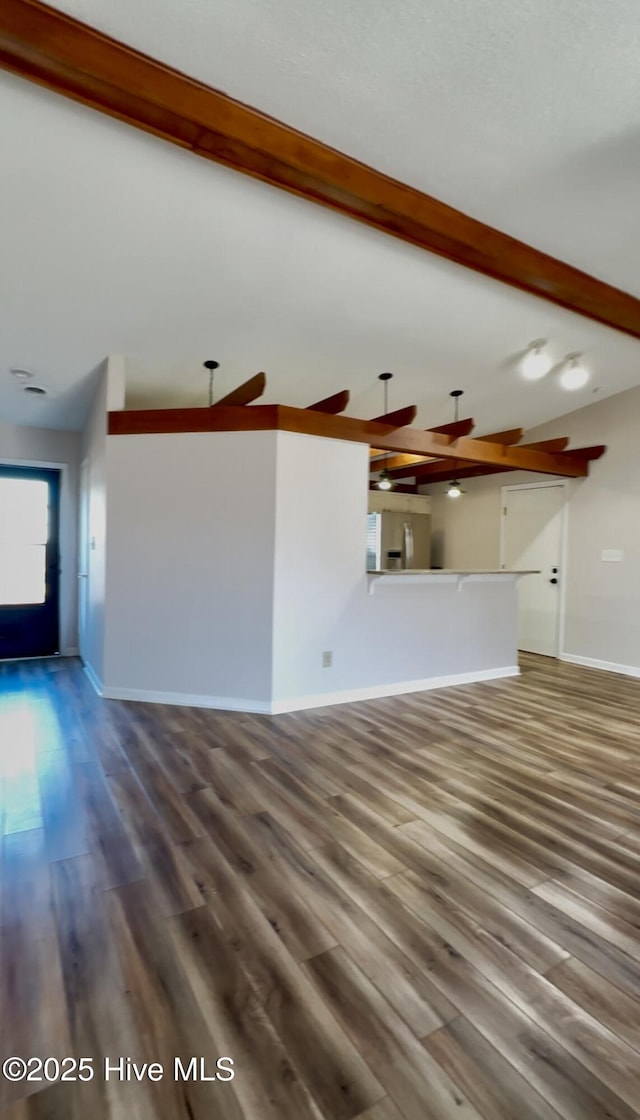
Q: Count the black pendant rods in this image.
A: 3